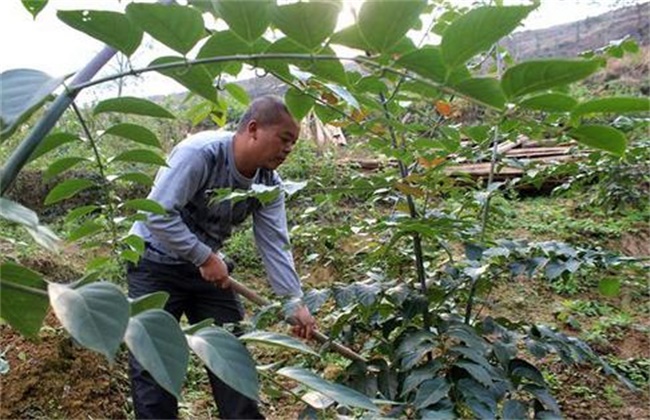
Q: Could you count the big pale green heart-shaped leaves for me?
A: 3